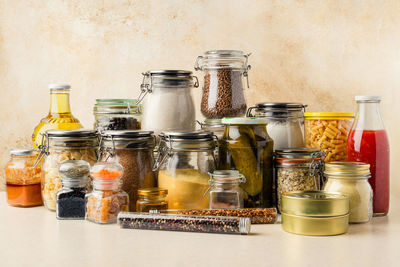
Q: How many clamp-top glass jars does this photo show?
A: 10